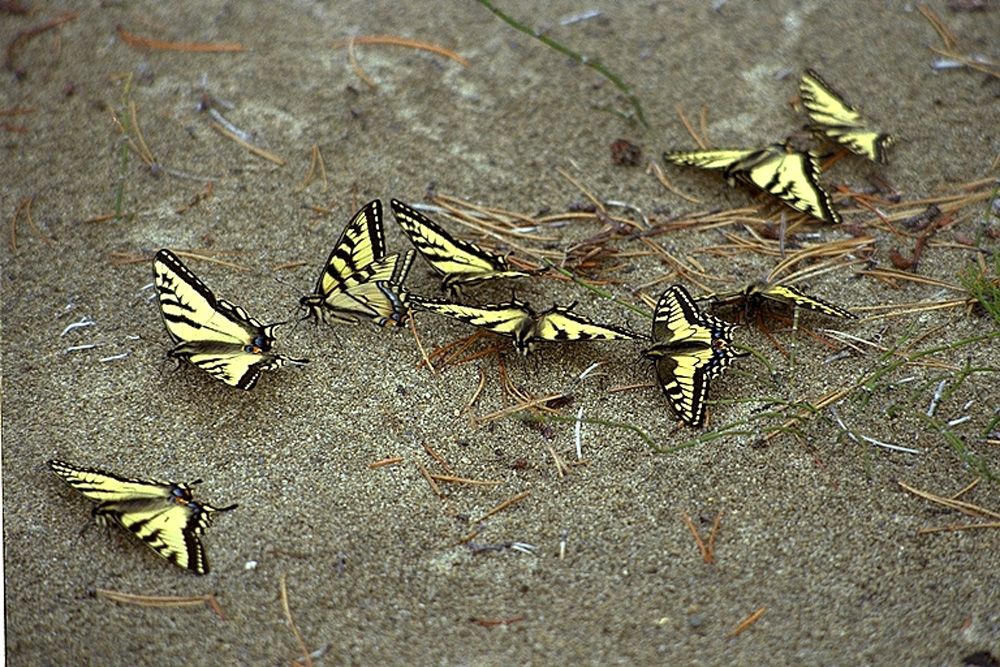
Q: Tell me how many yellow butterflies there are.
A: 9